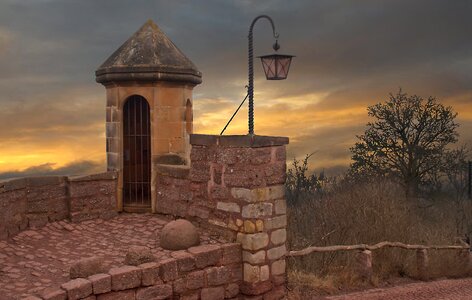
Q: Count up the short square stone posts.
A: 2